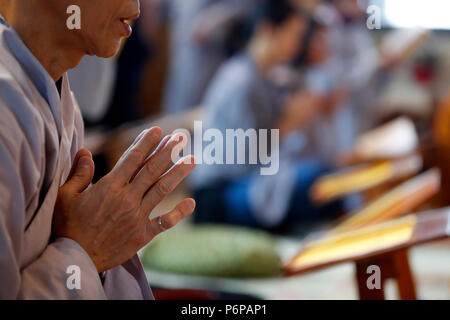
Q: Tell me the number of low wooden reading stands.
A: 4